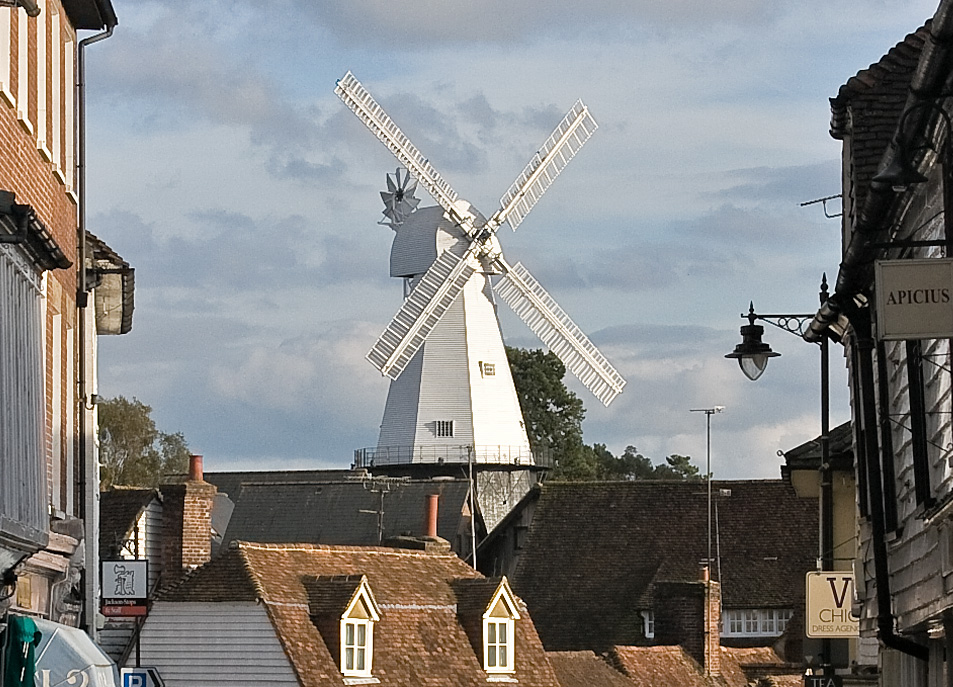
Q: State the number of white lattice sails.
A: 4